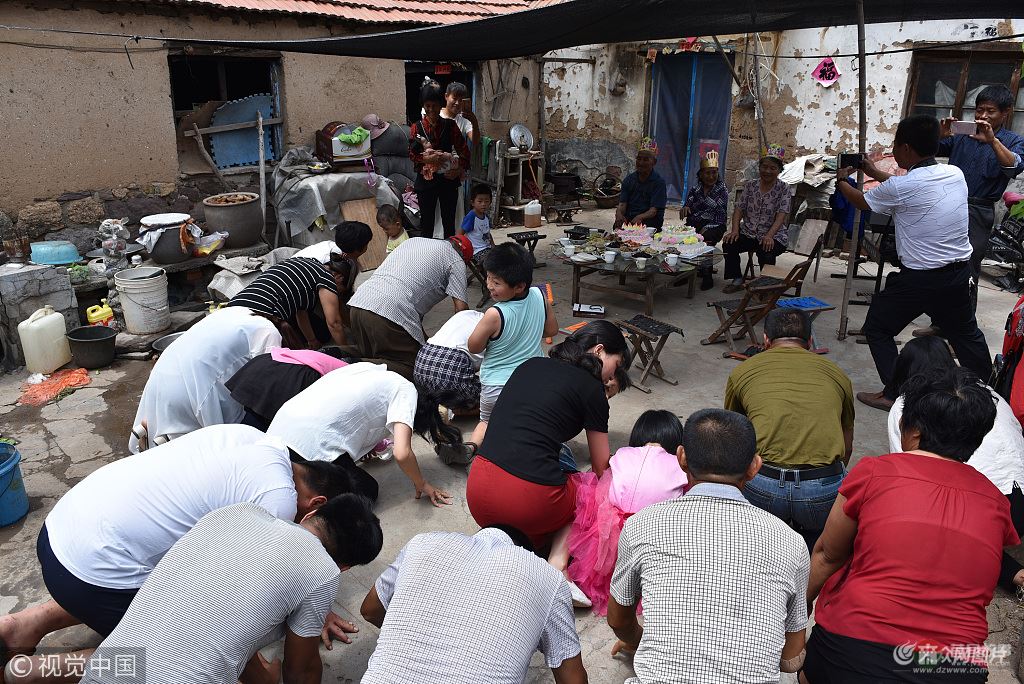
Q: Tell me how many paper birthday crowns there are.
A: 3